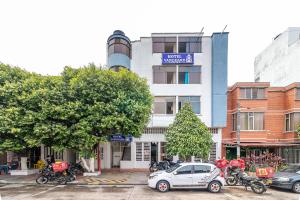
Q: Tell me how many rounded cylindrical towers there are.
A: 1